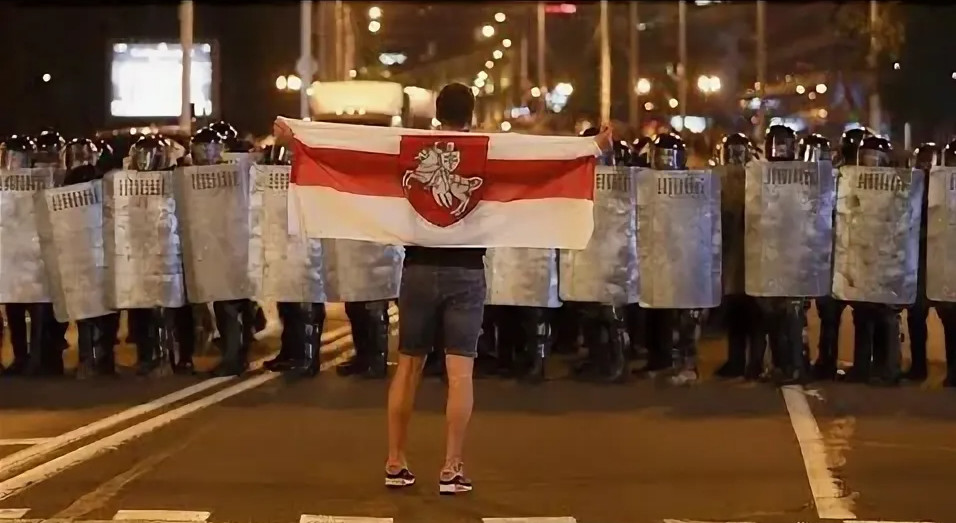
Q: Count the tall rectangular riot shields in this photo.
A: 12